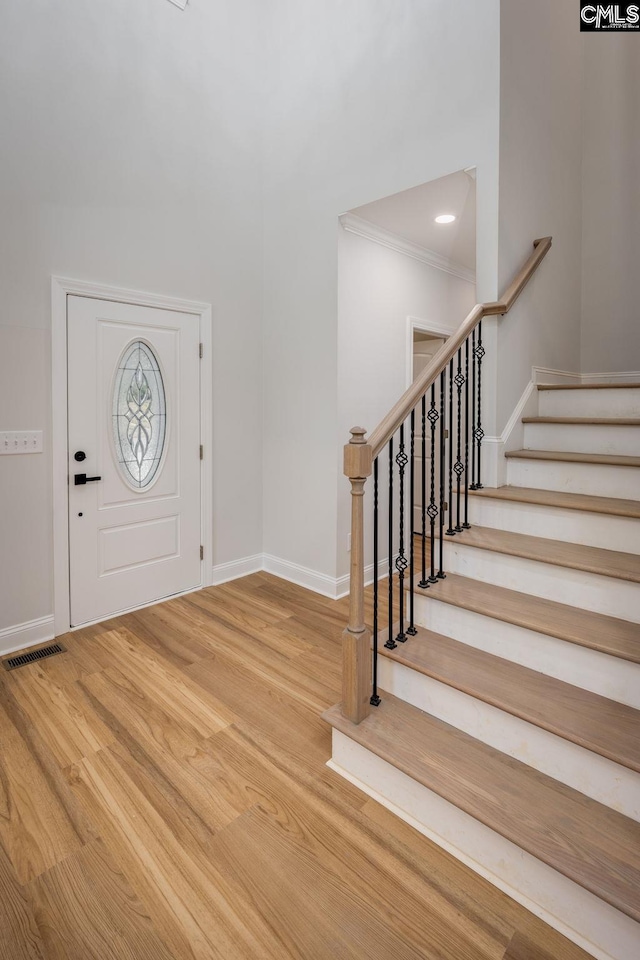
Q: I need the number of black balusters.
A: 12